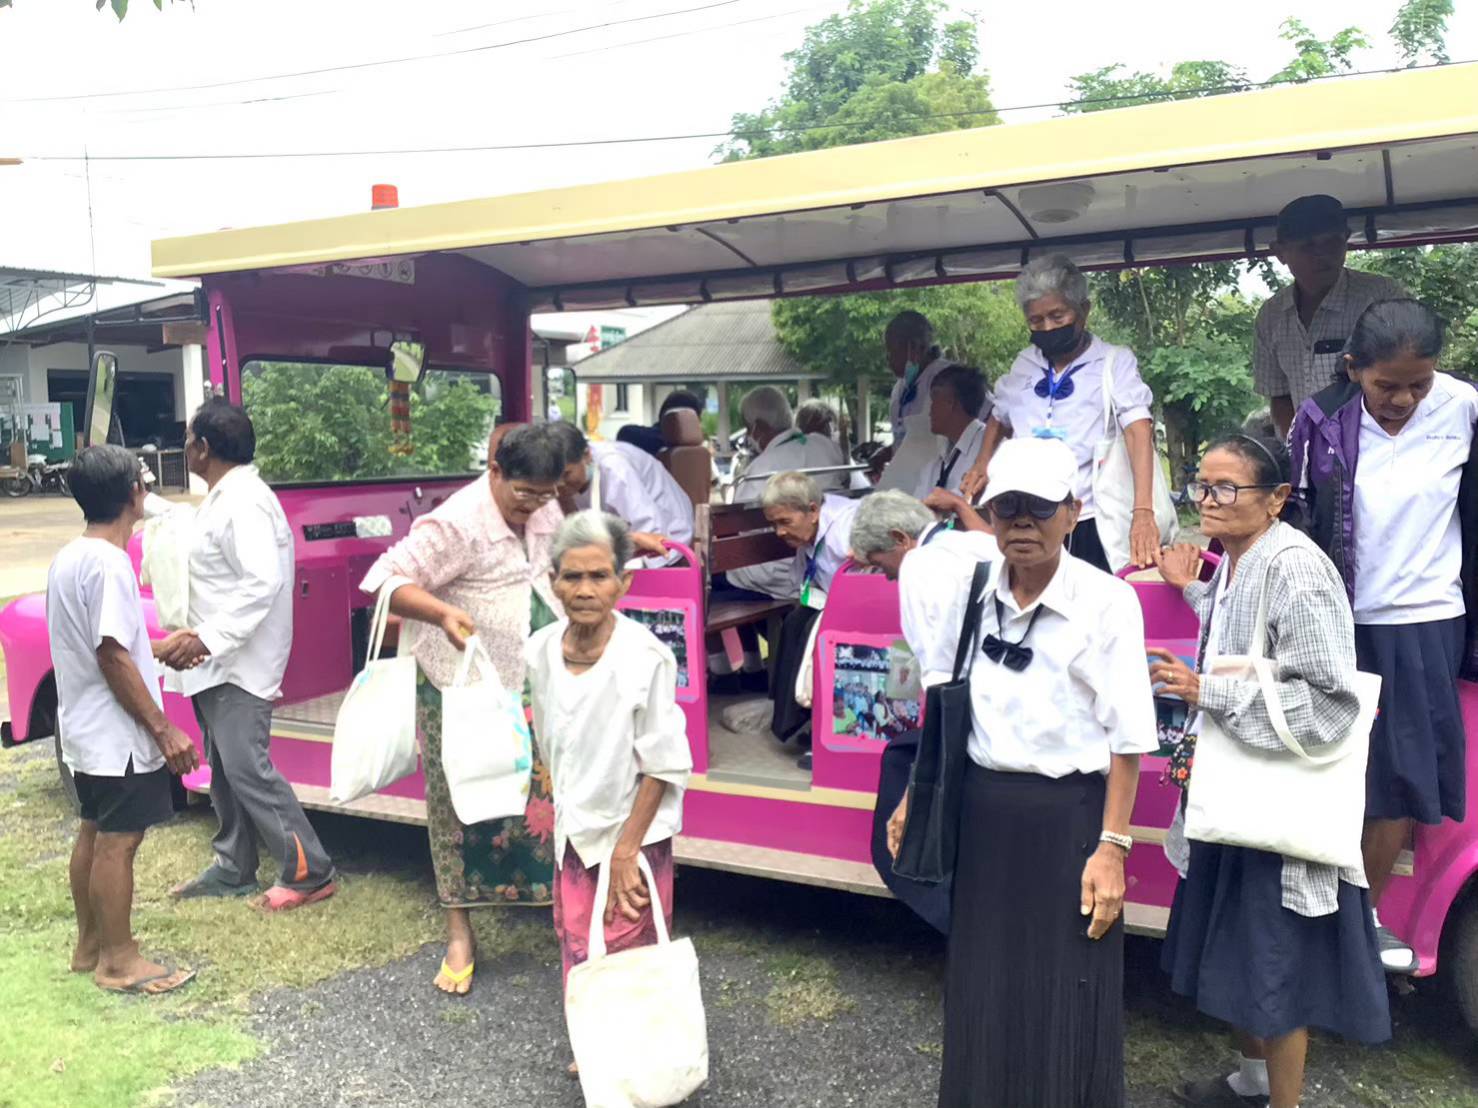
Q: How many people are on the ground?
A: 6